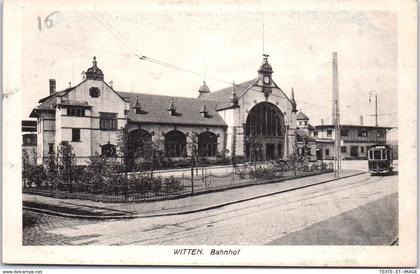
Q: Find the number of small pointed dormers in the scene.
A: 3